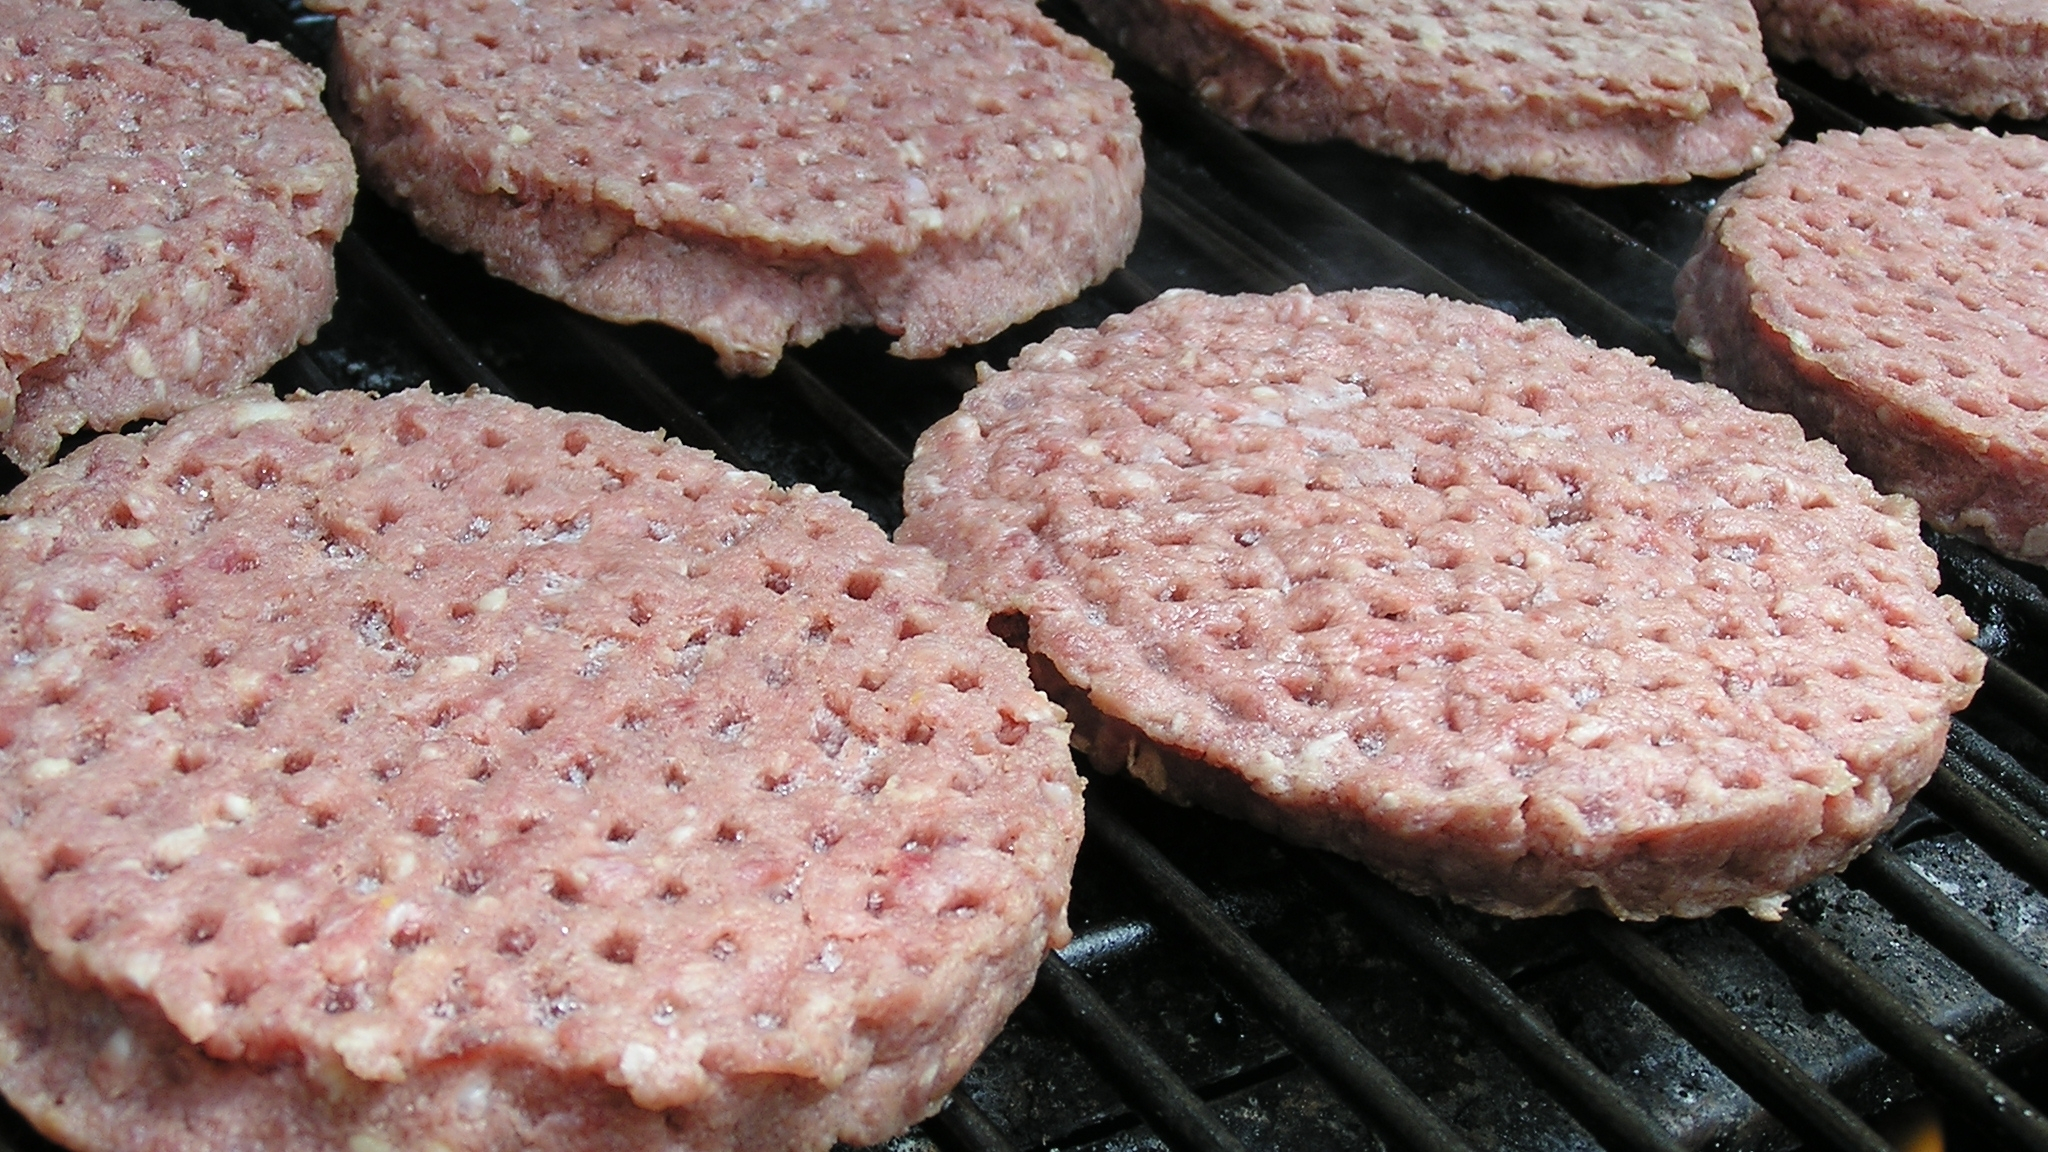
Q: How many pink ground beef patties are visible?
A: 7